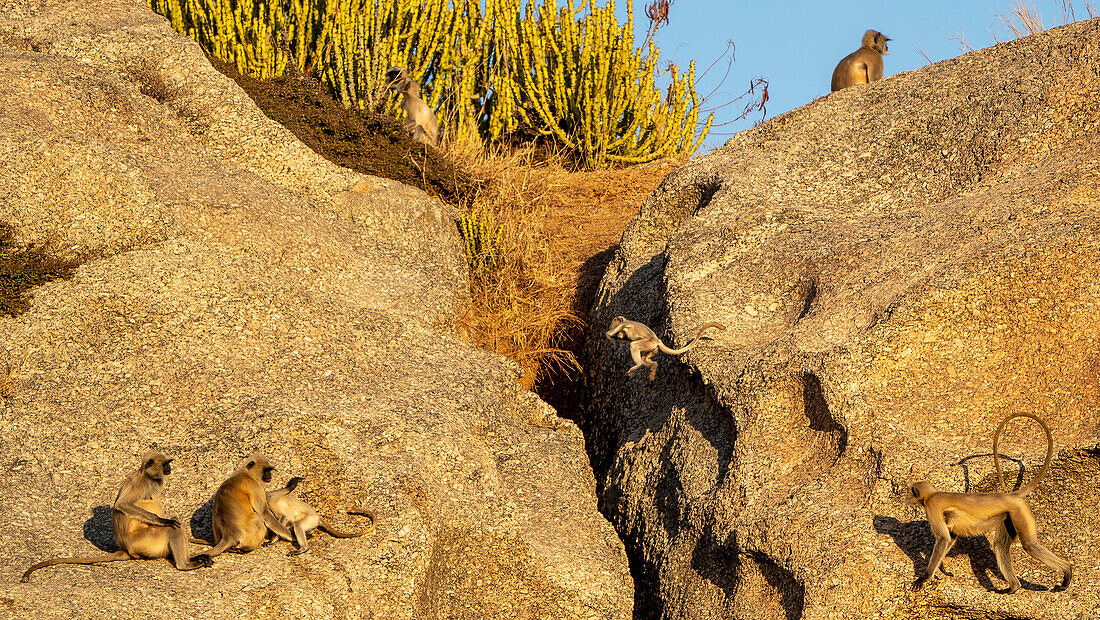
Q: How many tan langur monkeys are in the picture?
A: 7